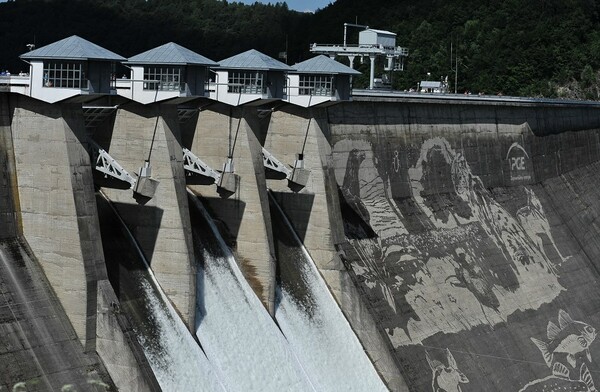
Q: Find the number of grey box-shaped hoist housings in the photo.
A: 3